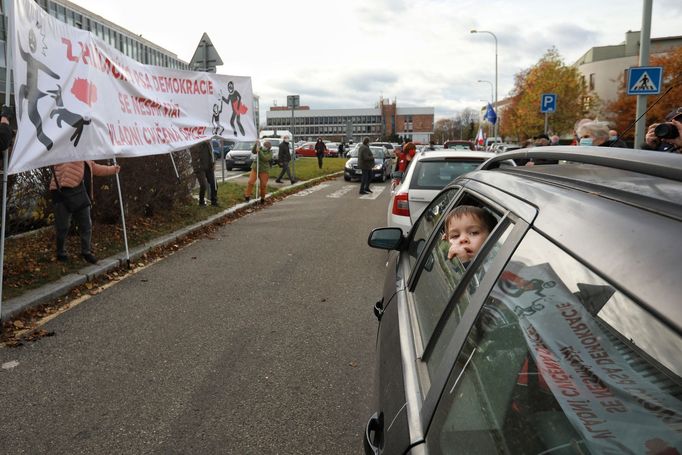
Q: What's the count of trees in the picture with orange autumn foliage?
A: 2